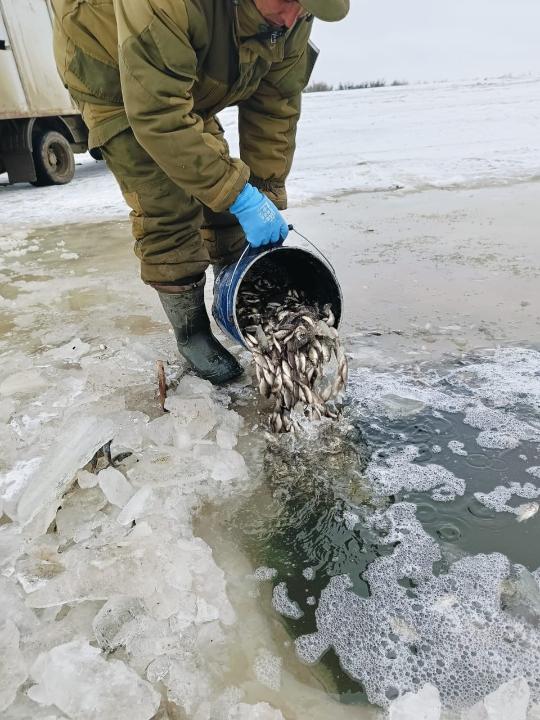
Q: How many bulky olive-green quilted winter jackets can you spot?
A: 1